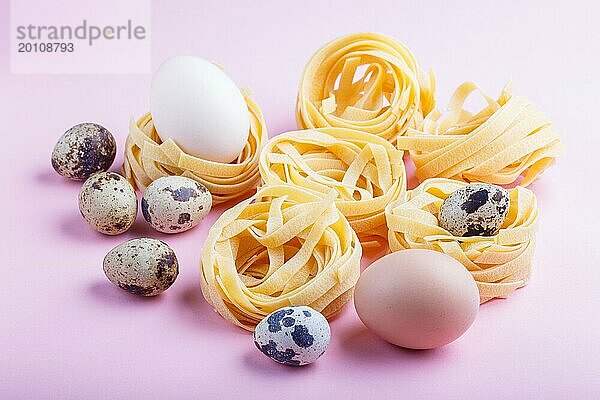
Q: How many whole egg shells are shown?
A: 8